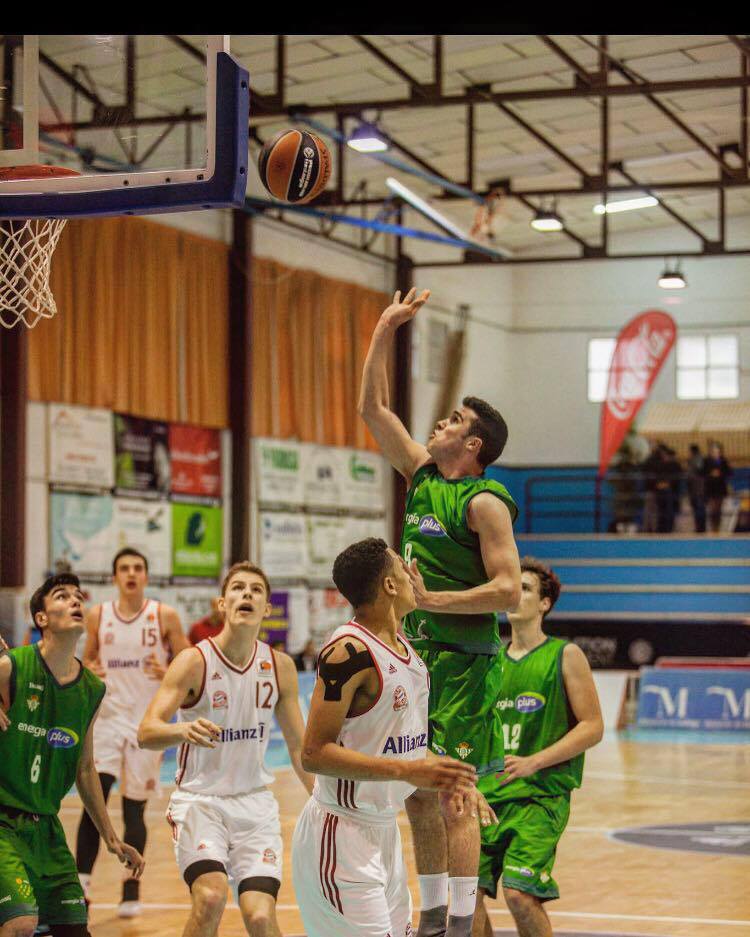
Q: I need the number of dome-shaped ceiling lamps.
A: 3